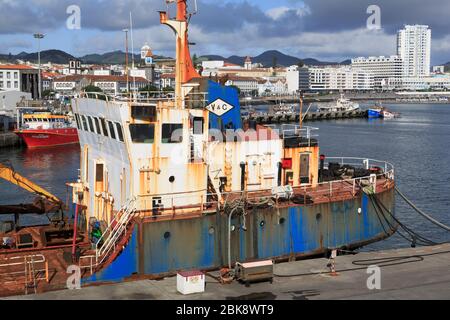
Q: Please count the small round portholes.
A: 8